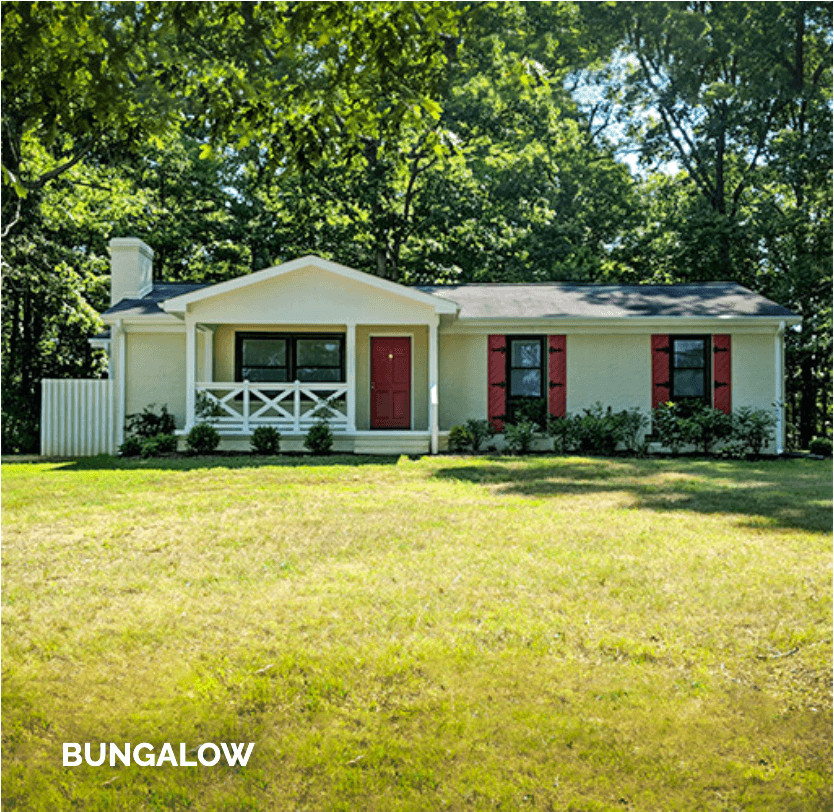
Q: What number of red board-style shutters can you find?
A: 4